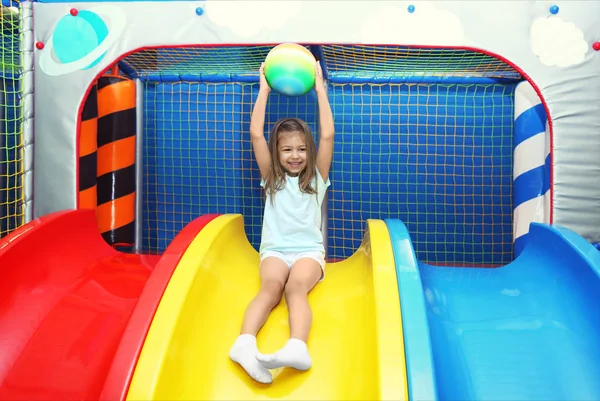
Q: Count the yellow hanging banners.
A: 0